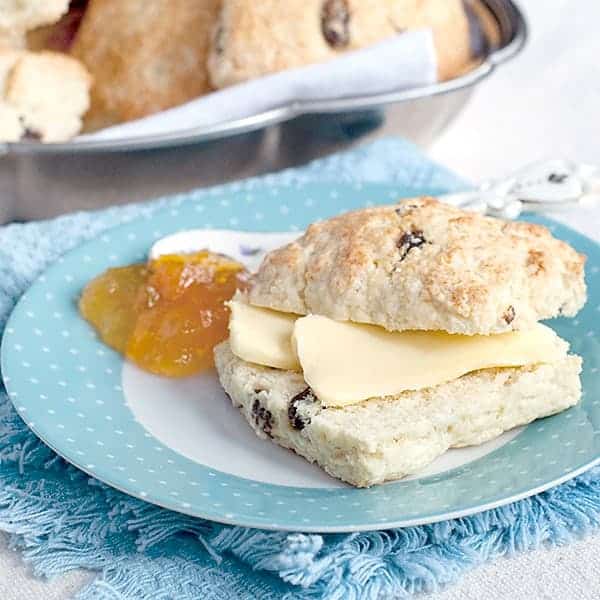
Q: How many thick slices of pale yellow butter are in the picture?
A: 2